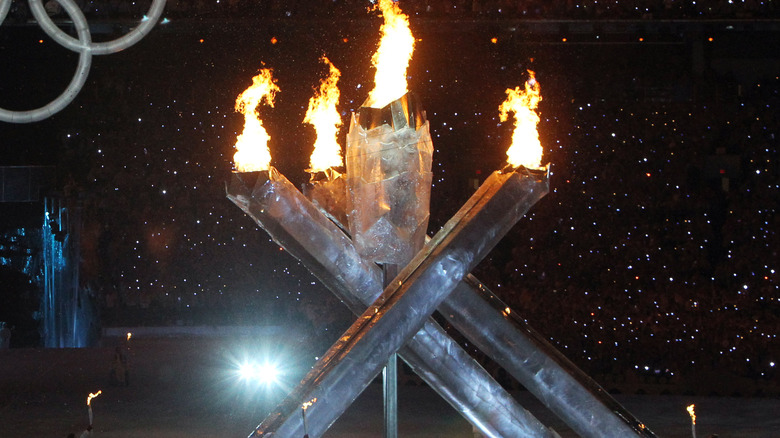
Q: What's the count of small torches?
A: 4